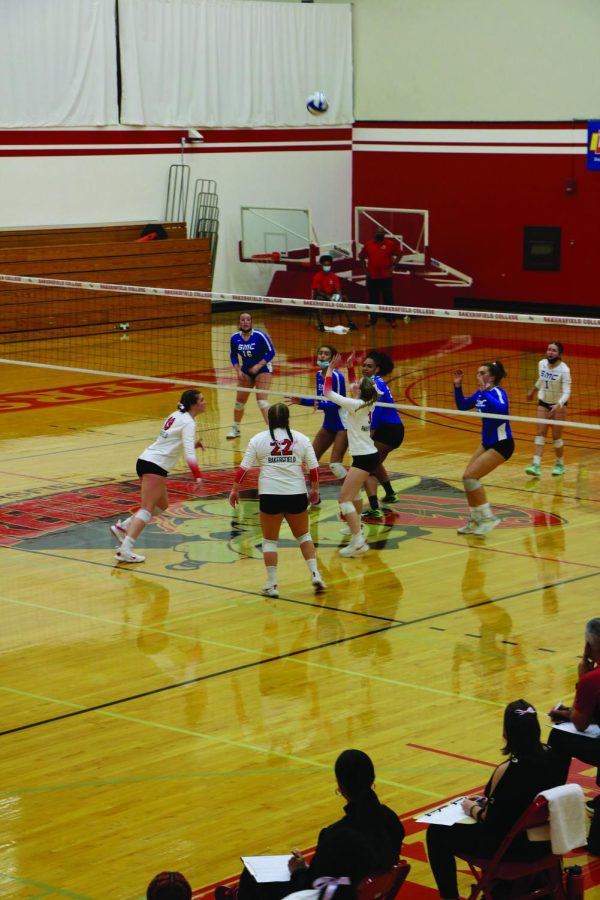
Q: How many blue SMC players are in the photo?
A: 4